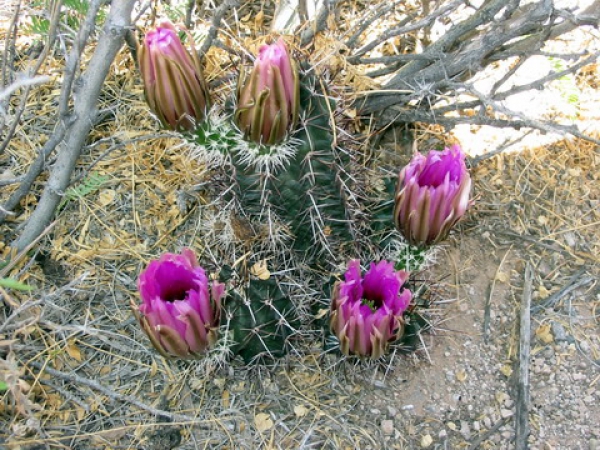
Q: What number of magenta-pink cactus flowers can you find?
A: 5